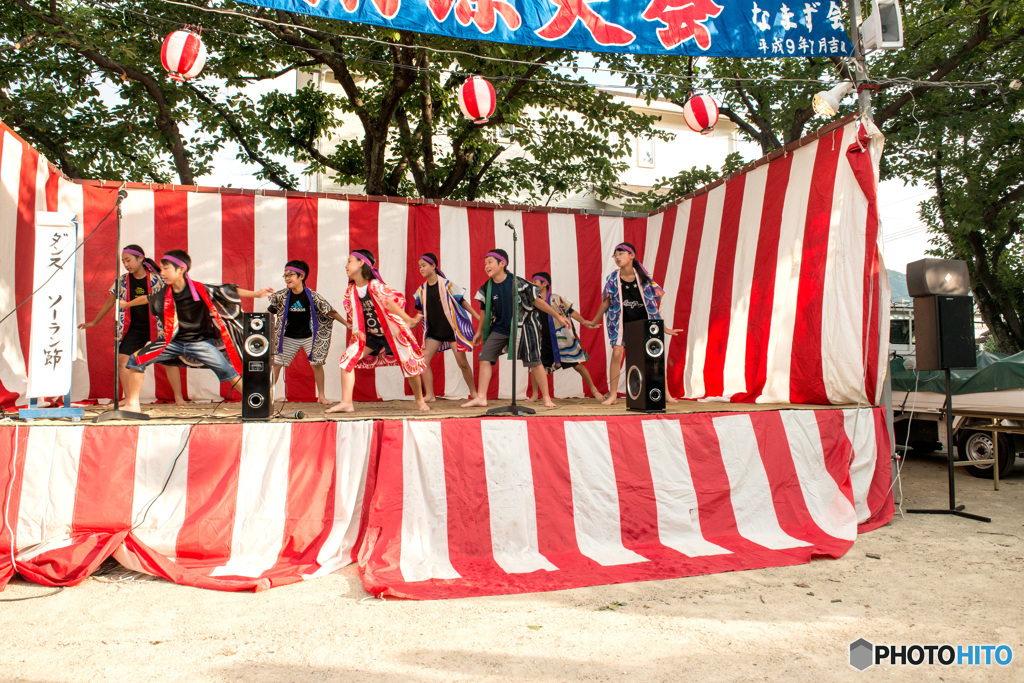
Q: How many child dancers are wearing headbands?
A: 8